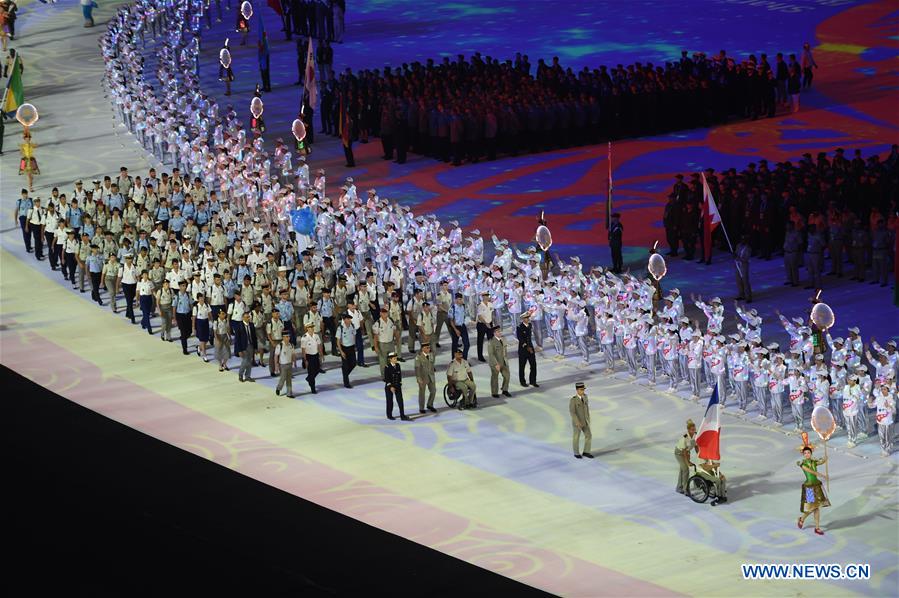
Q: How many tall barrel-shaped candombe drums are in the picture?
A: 0